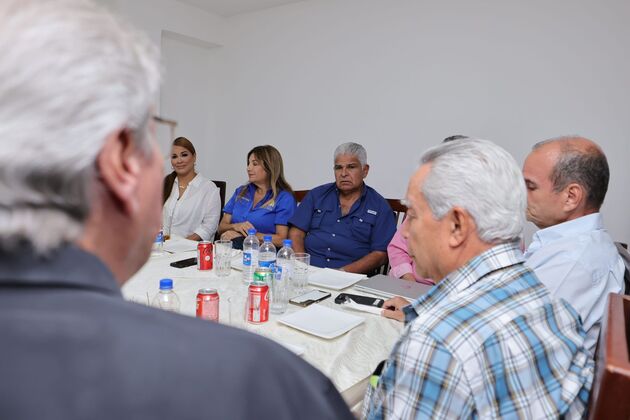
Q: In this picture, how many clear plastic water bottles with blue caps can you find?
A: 4